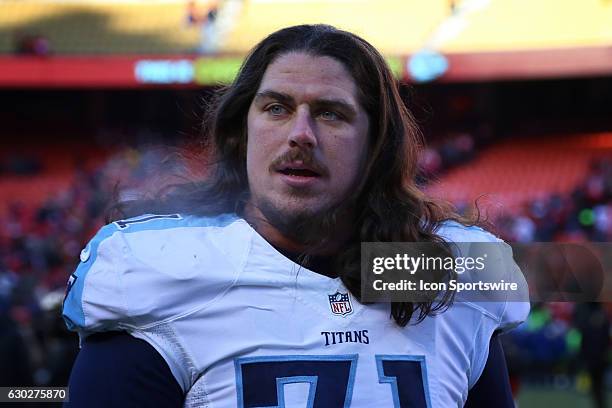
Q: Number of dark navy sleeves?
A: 2